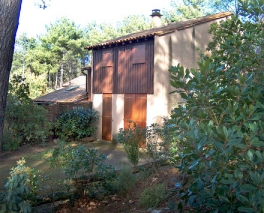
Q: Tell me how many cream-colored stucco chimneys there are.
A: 1